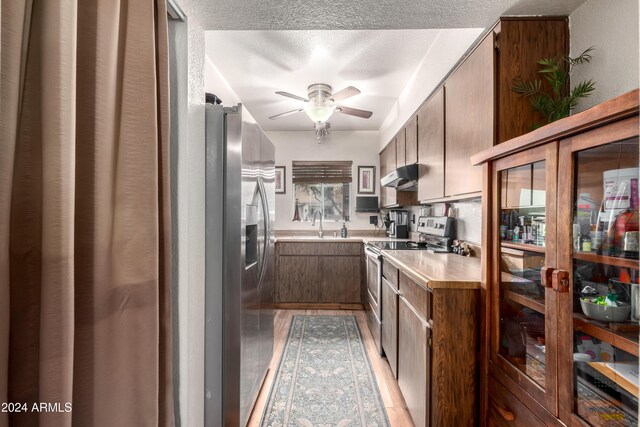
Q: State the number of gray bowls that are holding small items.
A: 1